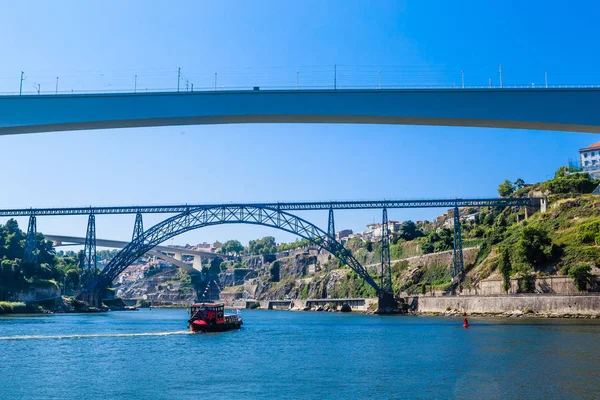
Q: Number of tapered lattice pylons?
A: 6